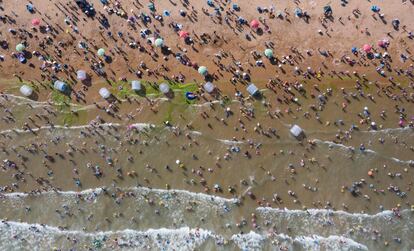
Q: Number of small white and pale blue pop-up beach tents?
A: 9